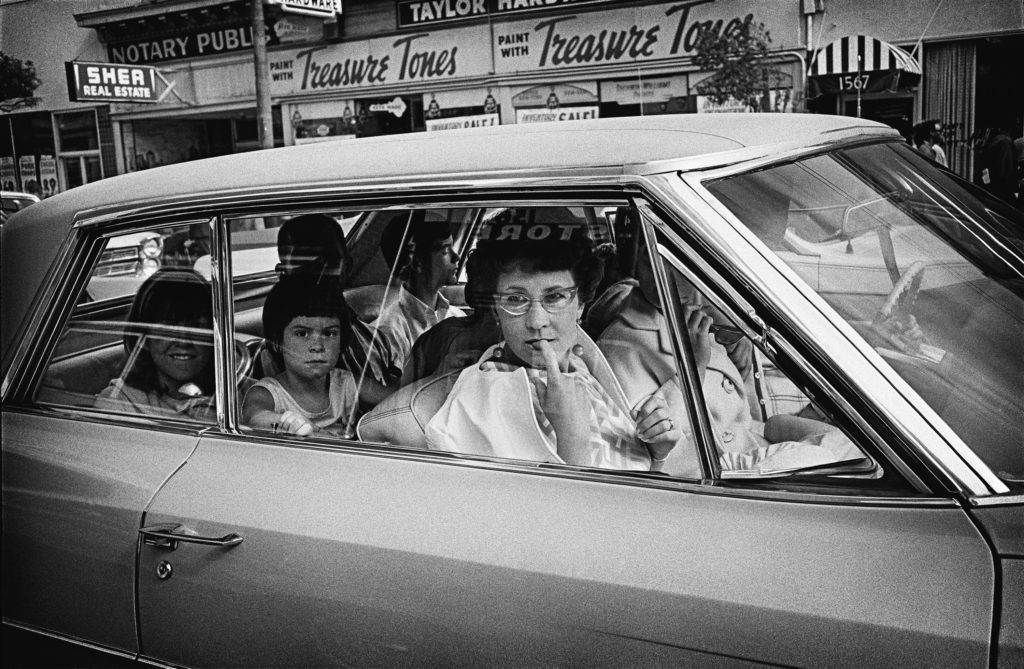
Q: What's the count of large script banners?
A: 2